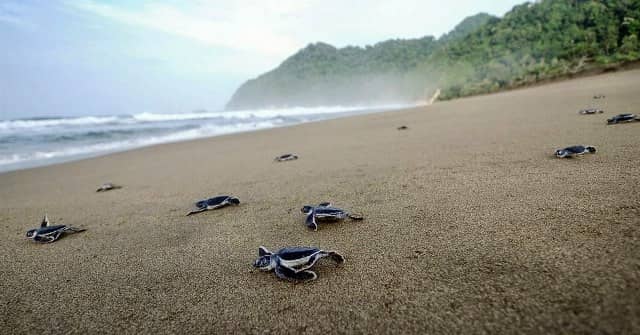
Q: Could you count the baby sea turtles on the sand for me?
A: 11